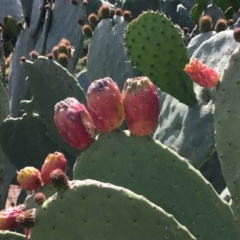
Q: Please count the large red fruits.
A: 3